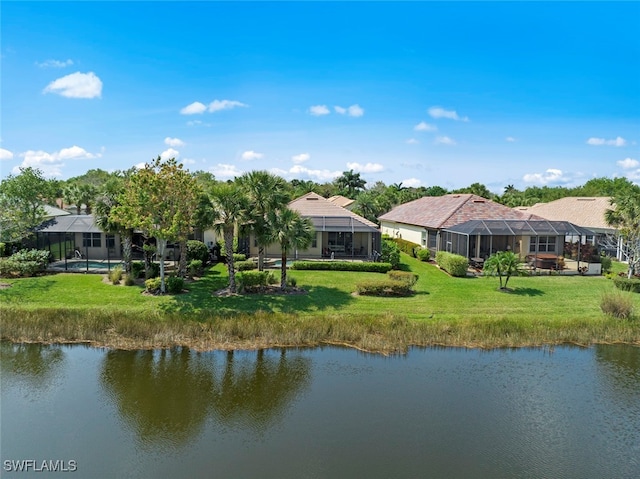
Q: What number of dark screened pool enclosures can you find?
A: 3